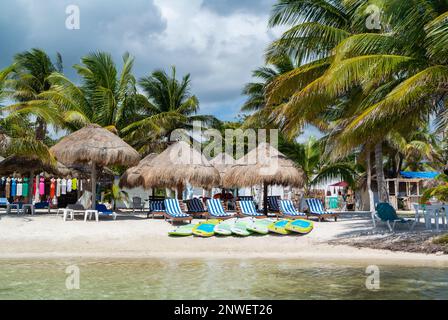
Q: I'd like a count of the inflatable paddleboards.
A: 7